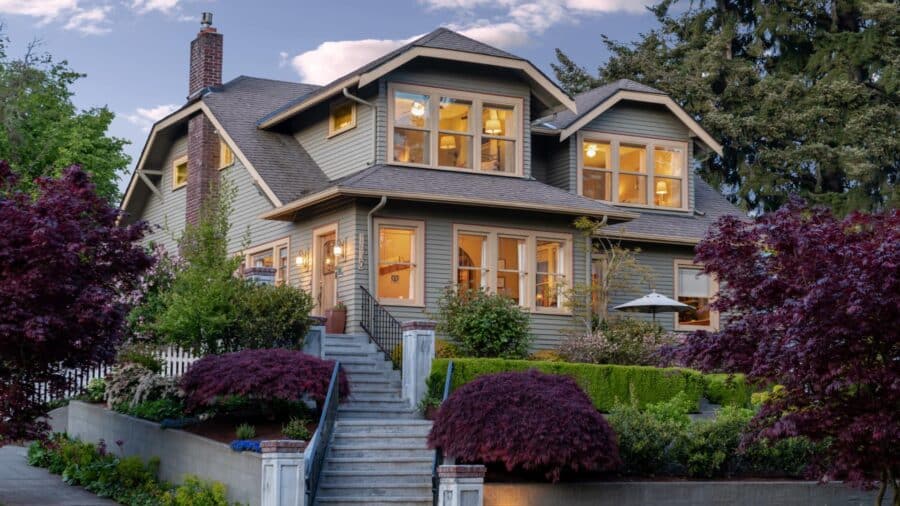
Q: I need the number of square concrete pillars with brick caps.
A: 5